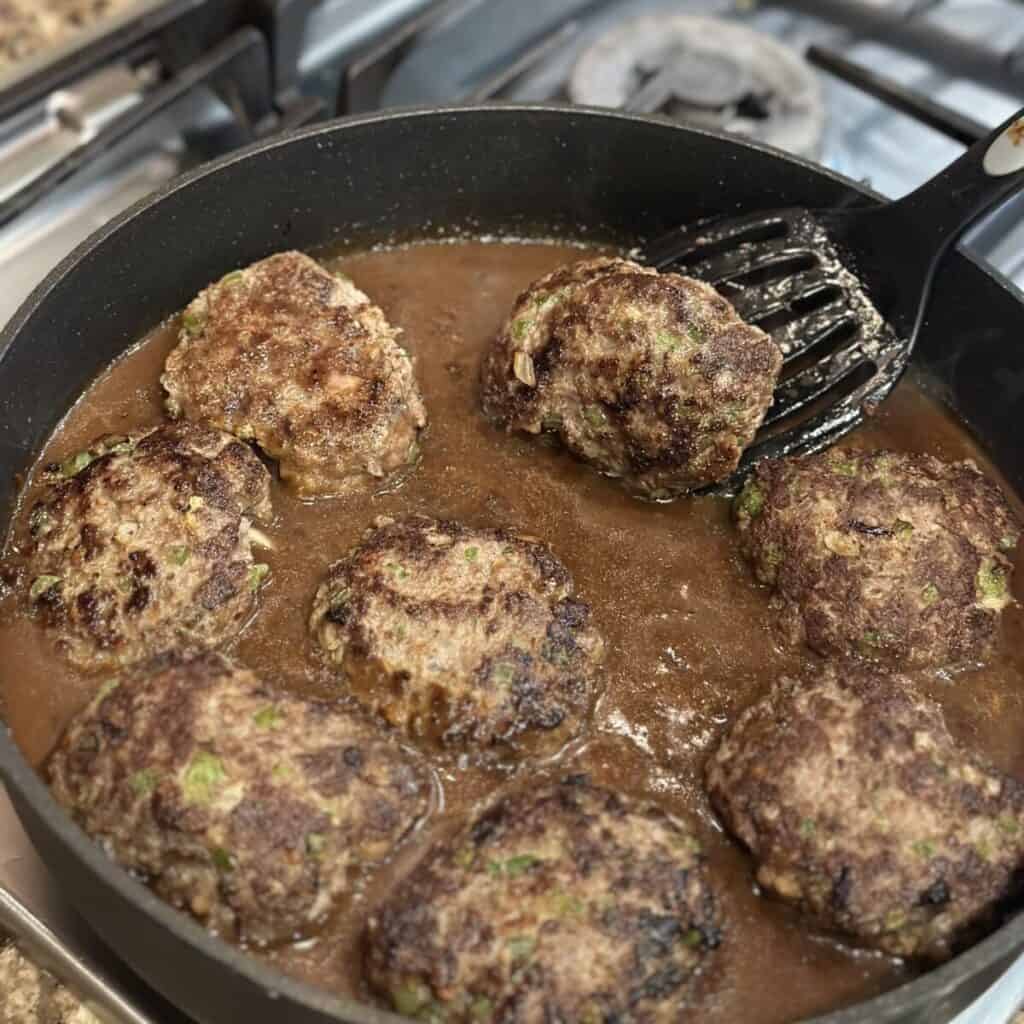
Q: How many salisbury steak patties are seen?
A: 8